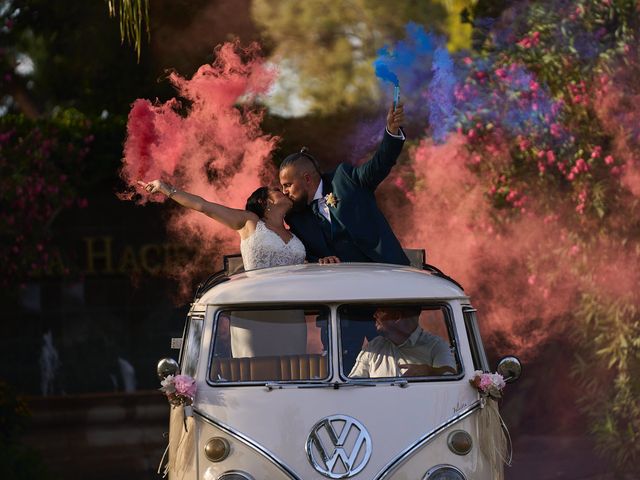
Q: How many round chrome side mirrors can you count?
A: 2